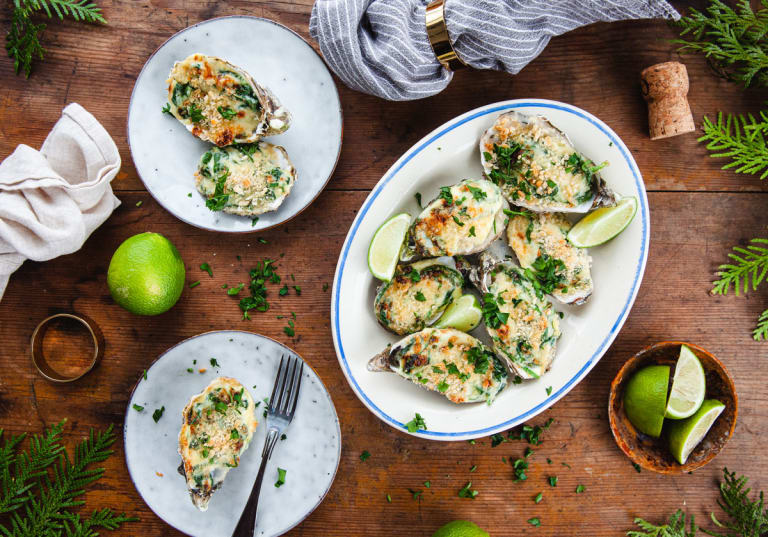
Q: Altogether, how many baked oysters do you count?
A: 9